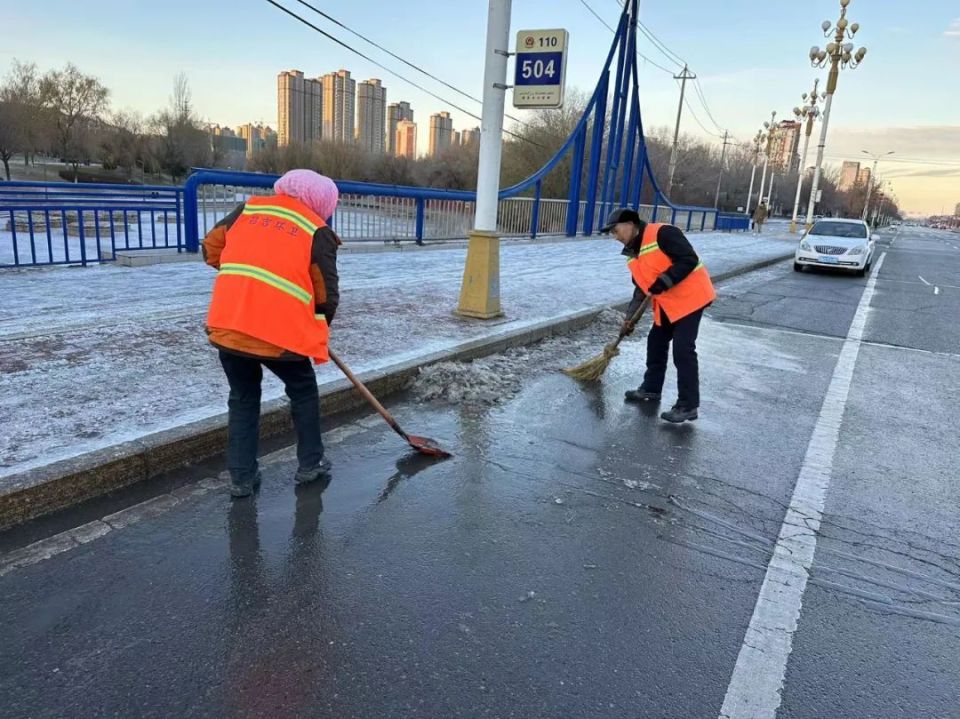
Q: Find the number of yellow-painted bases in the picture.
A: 3